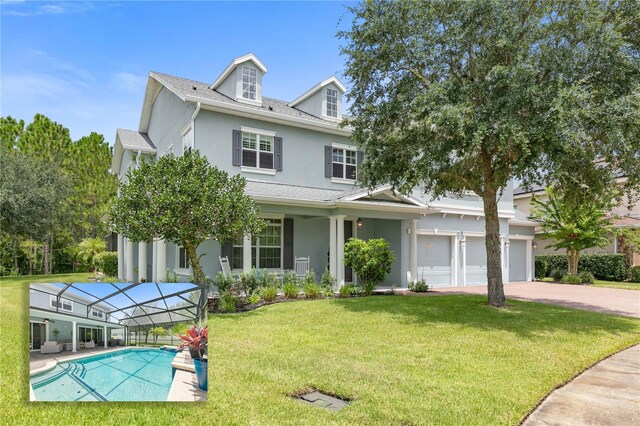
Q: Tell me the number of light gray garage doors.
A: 3